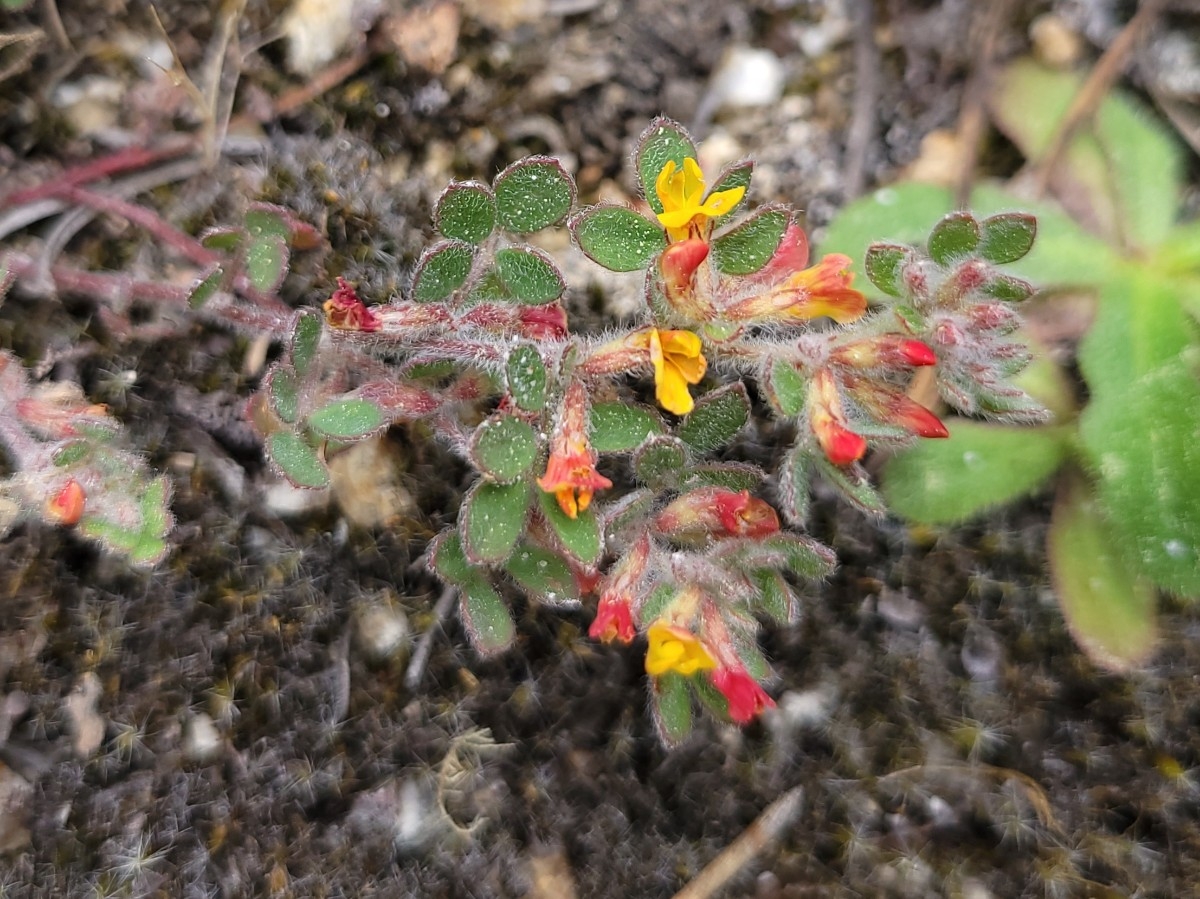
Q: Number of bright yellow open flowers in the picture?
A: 3